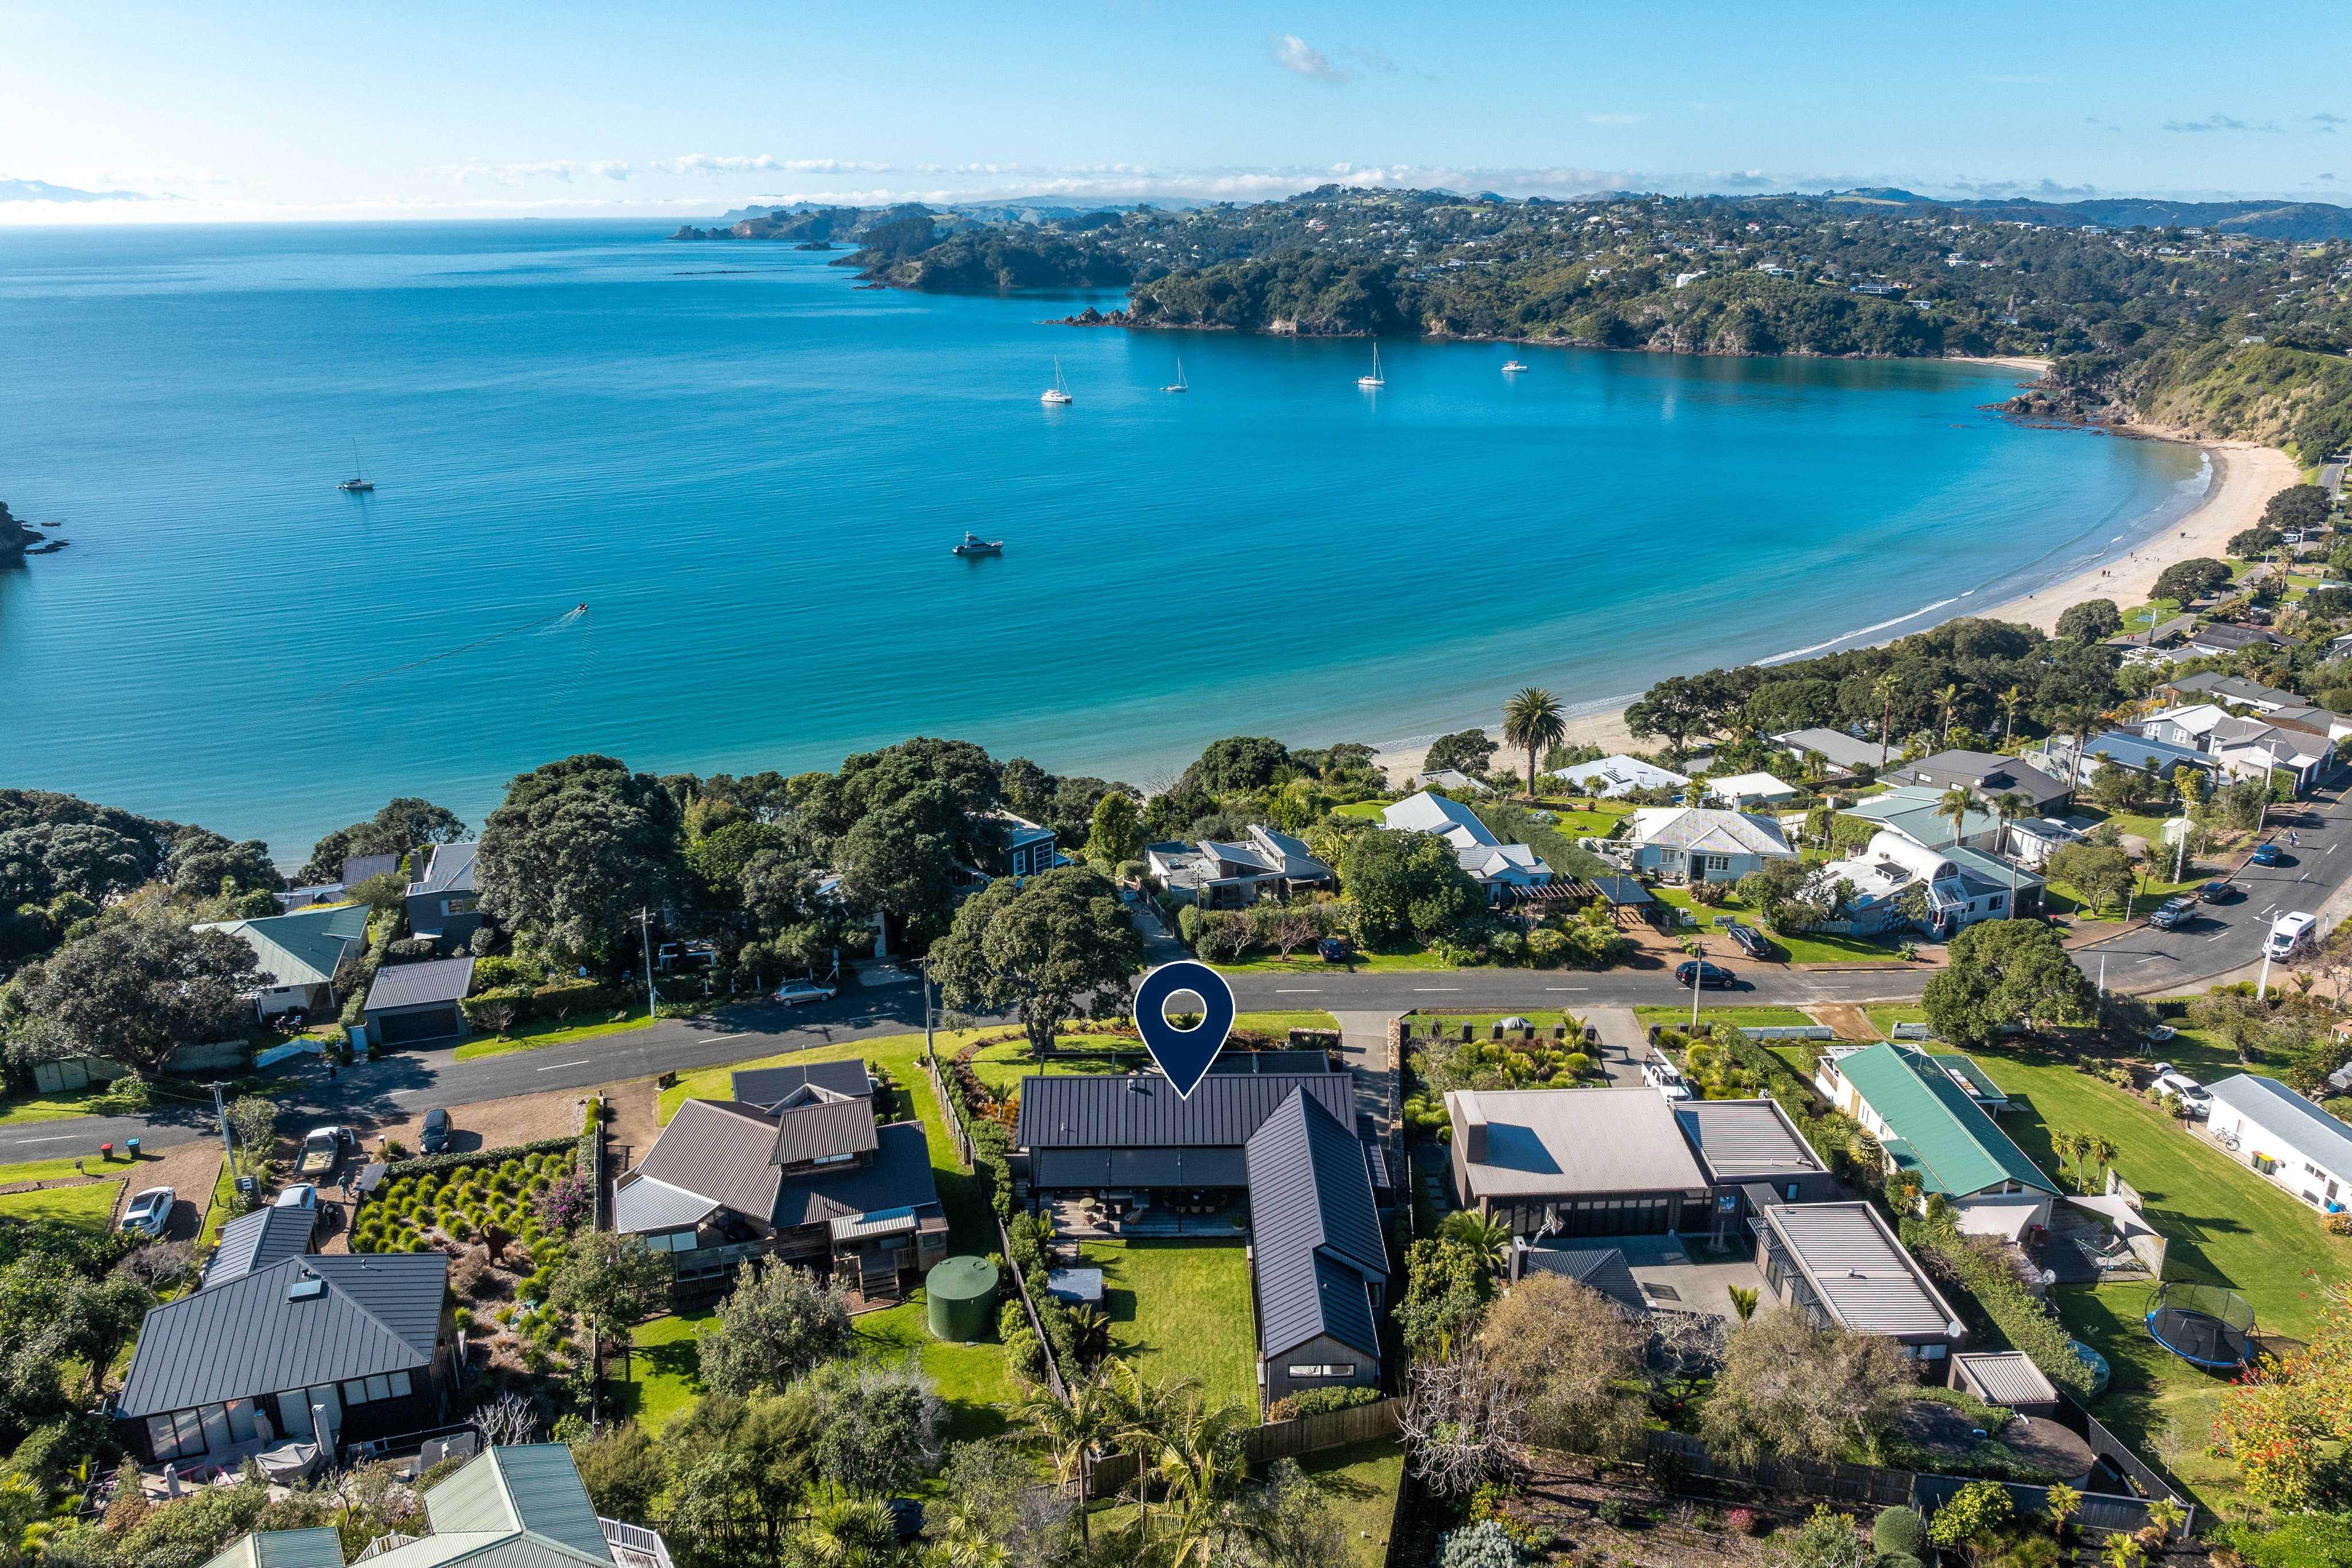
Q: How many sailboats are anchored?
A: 5